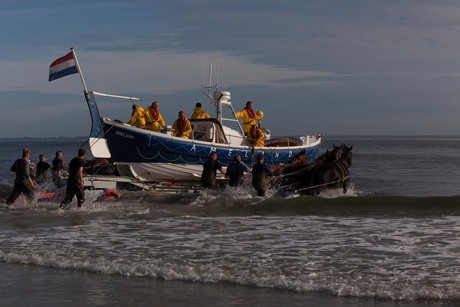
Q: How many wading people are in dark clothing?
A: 7